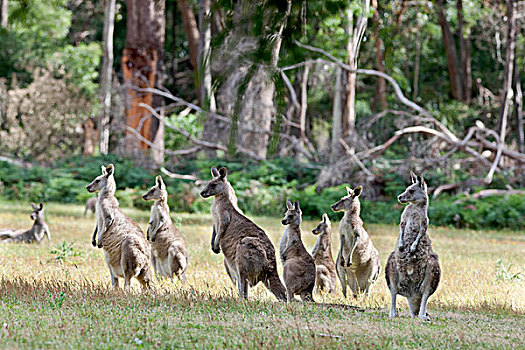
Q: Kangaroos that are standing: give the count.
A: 7